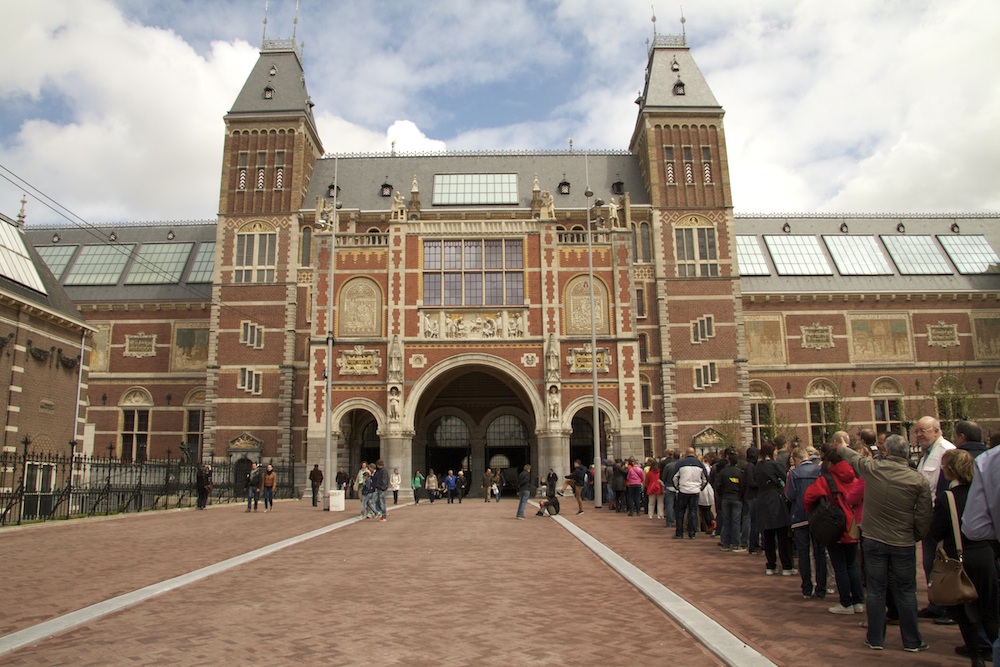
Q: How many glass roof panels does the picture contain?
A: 11